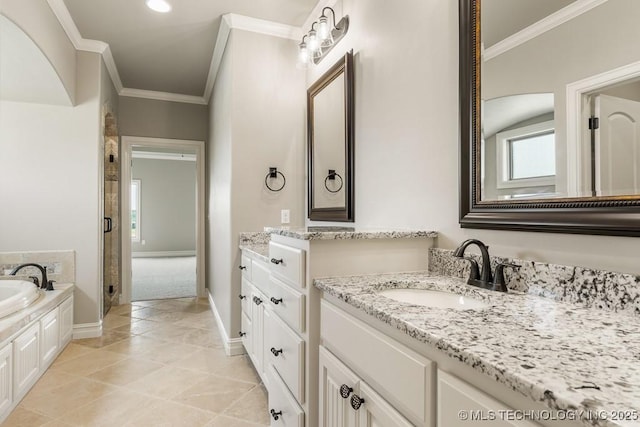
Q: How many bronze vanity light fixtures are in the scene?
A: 1